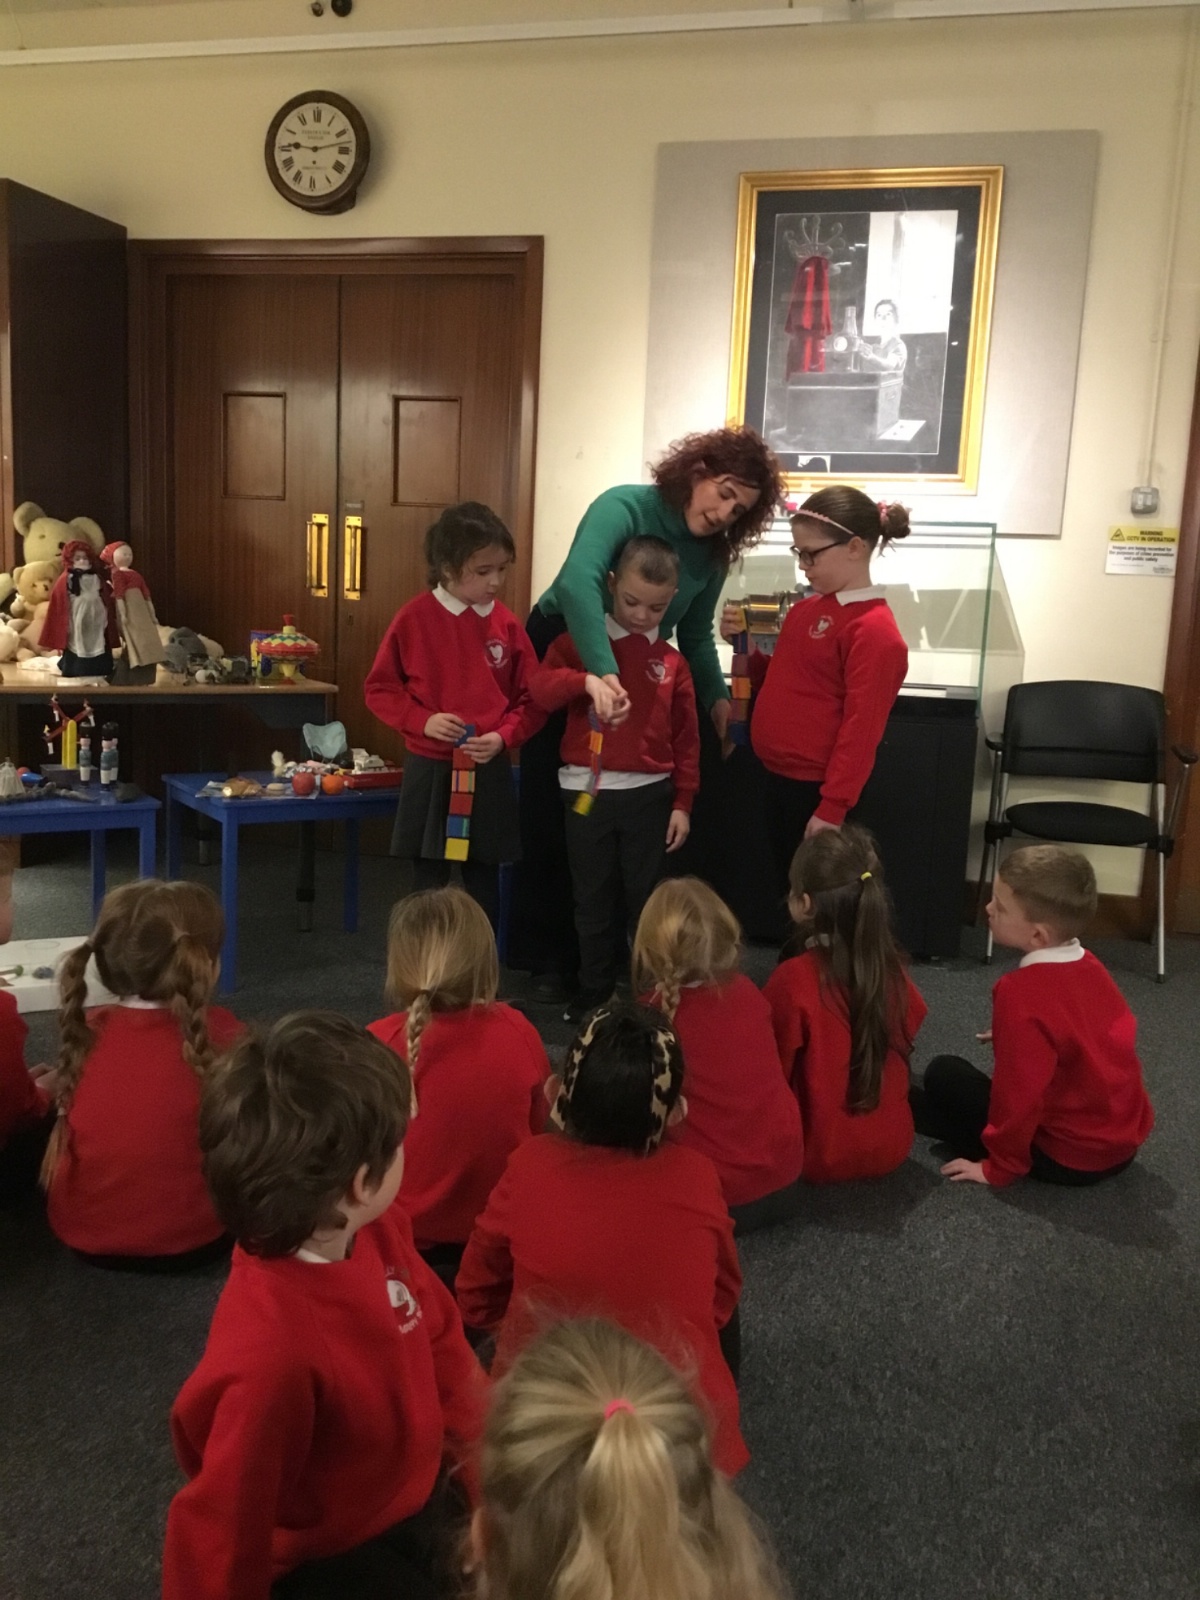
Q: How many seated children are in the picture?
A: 9